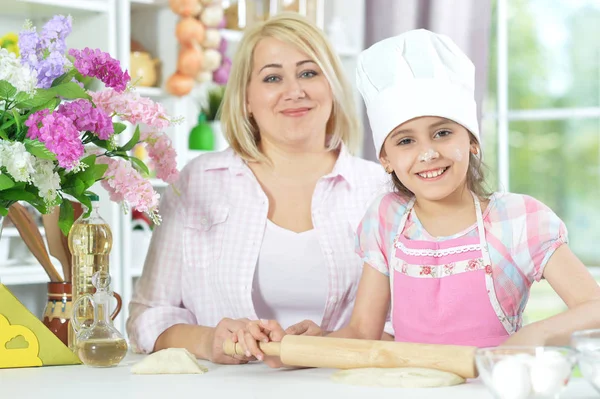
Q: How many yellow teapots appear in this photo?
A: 1